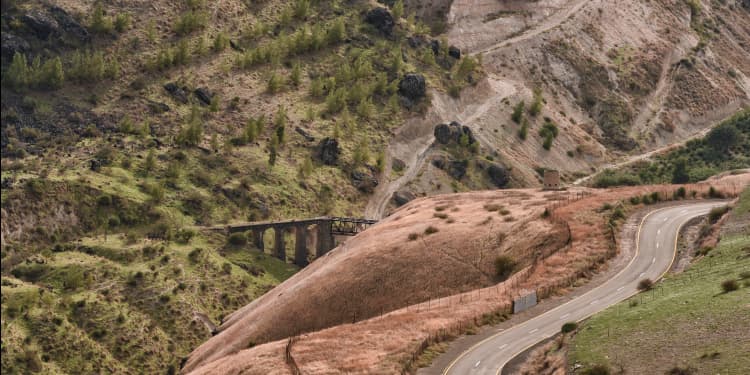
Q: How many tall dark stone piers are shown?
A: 4